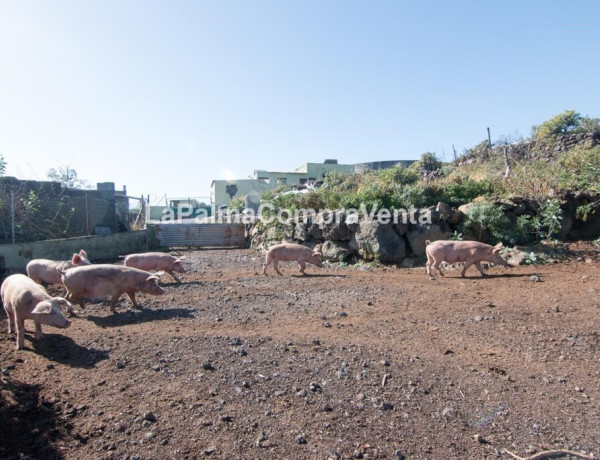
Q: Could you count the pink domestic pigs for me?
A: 6